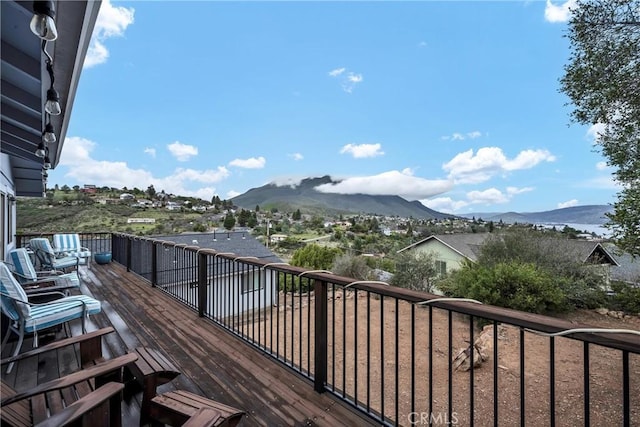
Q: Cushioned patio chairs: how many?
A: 4